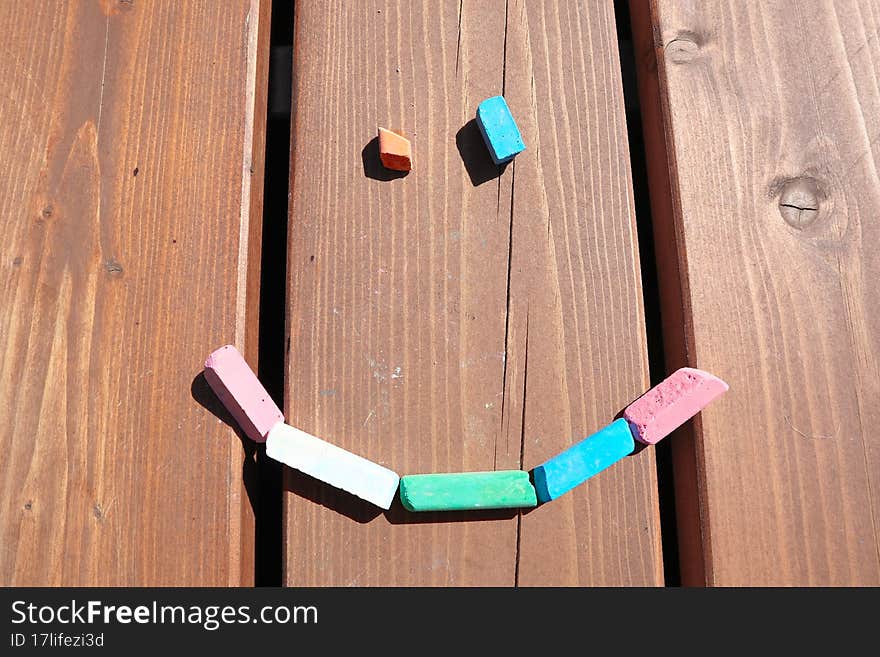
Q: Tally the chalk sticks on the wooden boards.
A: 7